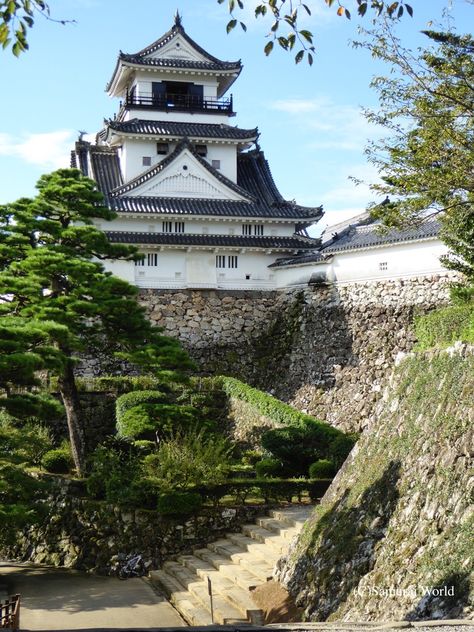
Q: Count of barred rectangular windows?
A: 8